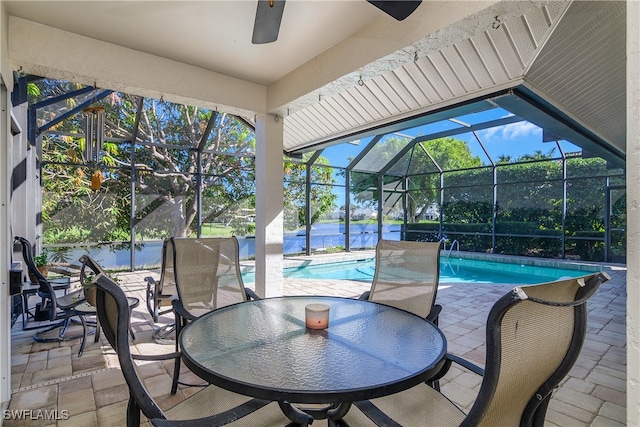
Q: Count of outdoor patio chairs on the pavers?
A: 6